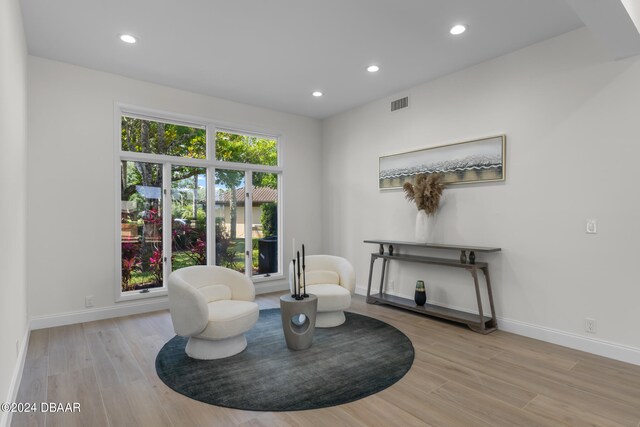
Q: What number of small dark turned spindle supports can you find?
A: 4